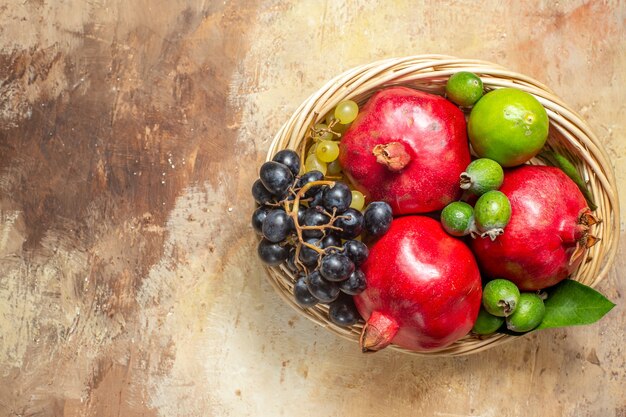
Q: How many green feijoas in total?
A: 7